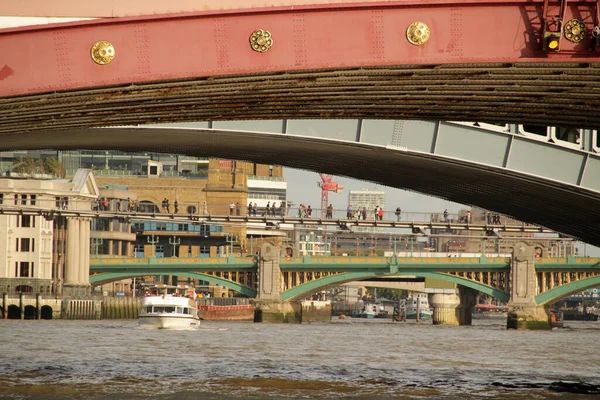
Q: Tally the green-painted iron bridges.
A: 1